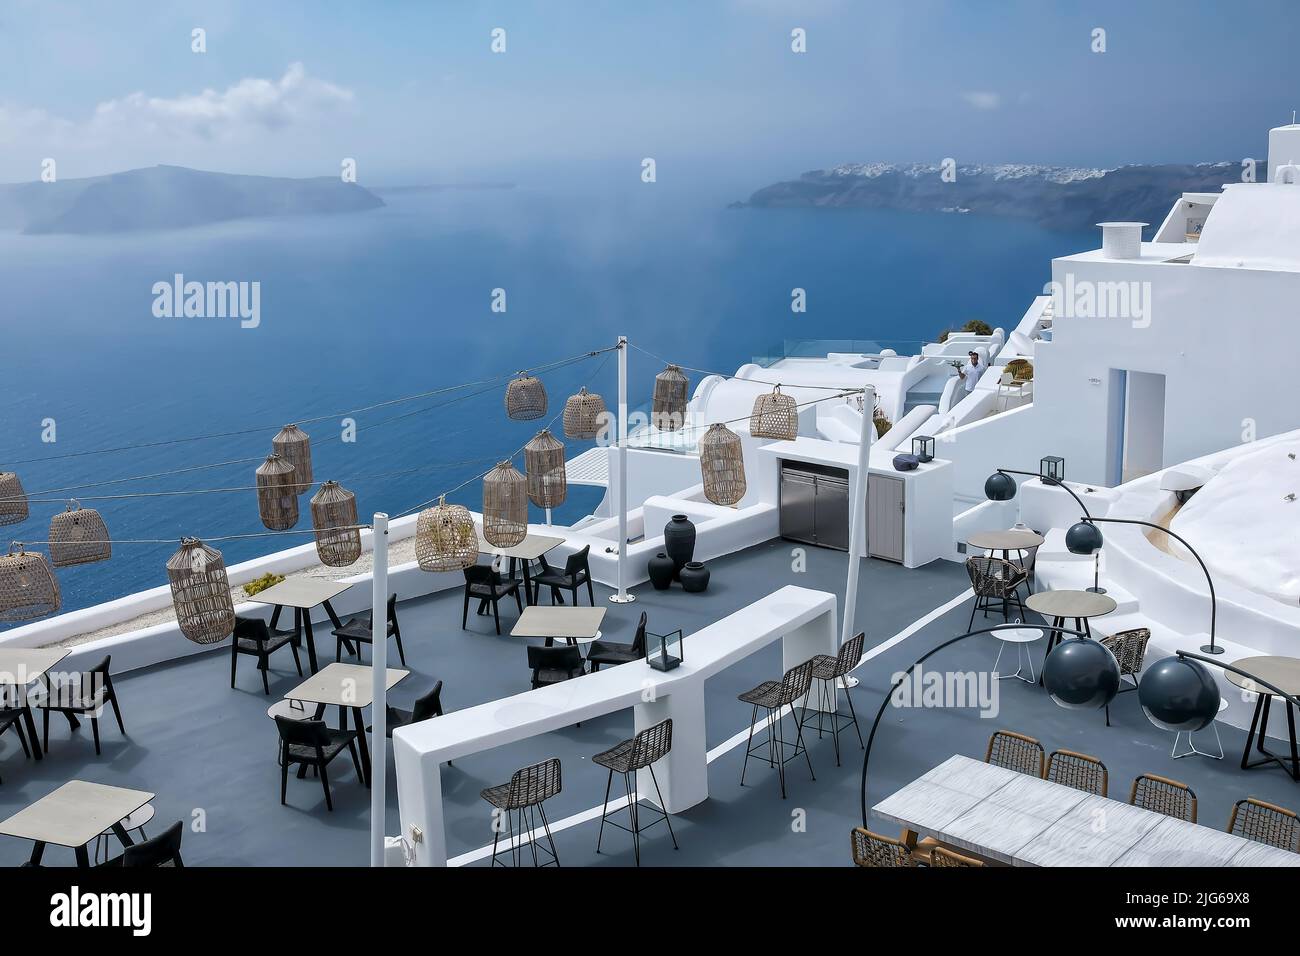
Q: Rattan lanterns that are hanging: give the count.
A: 15